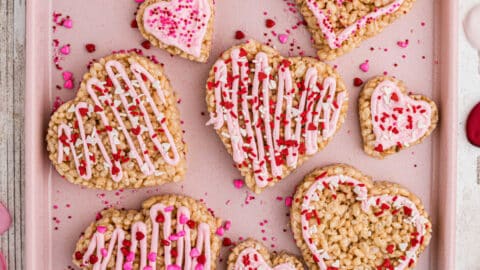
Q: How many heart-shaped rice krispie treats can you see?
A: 8